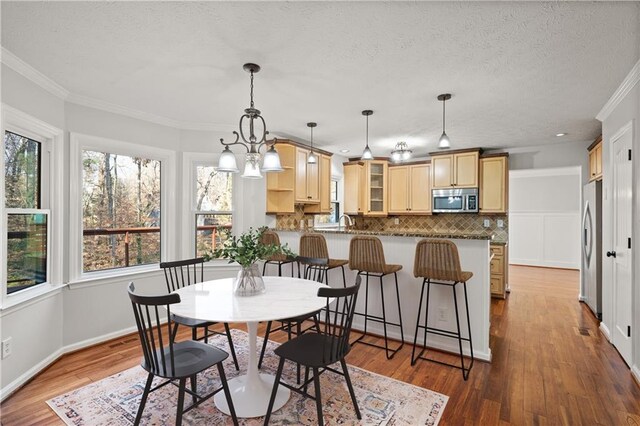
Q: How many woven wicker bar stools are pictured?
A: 4